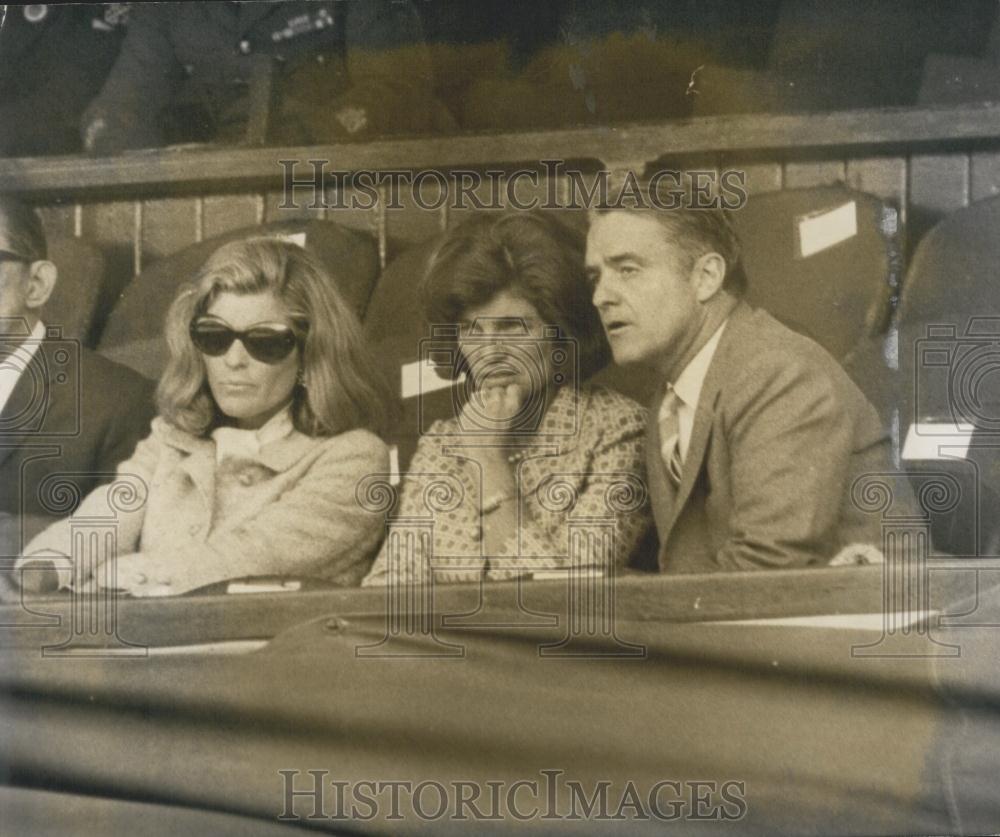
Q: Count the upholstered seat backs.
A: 5